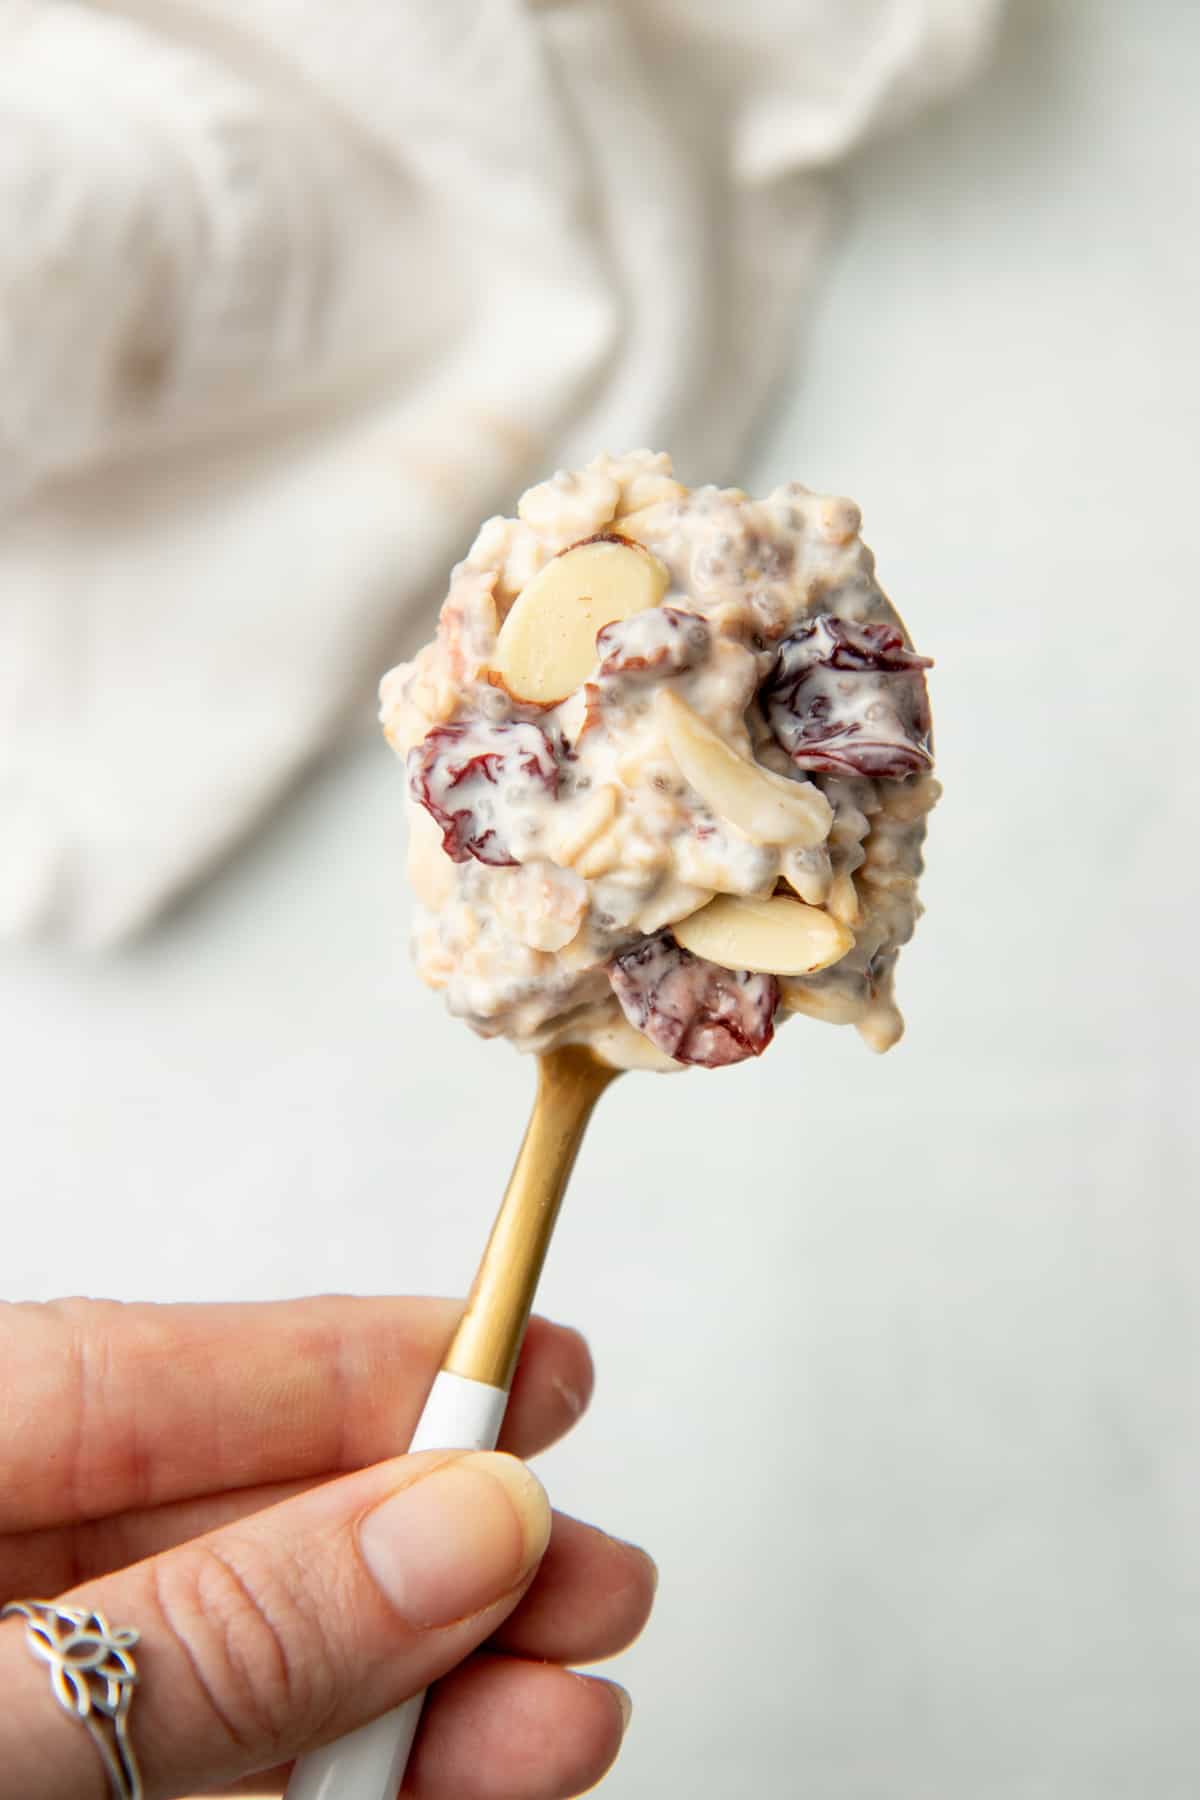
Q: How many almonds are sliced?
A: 3